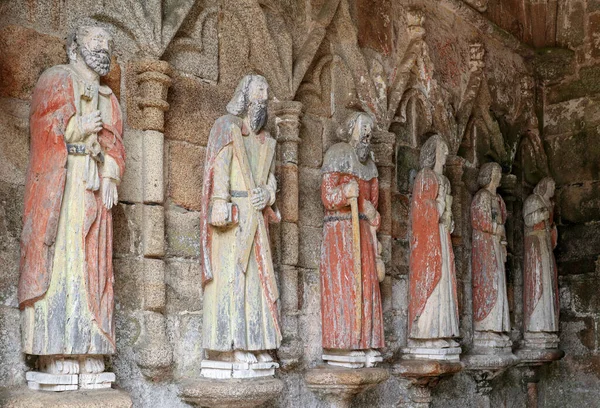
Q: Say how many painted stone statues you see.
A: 6